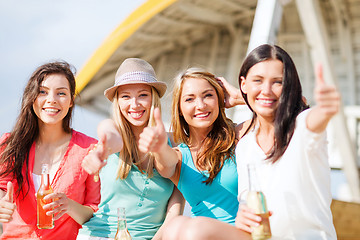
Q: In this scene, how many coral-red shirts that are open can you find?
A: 1